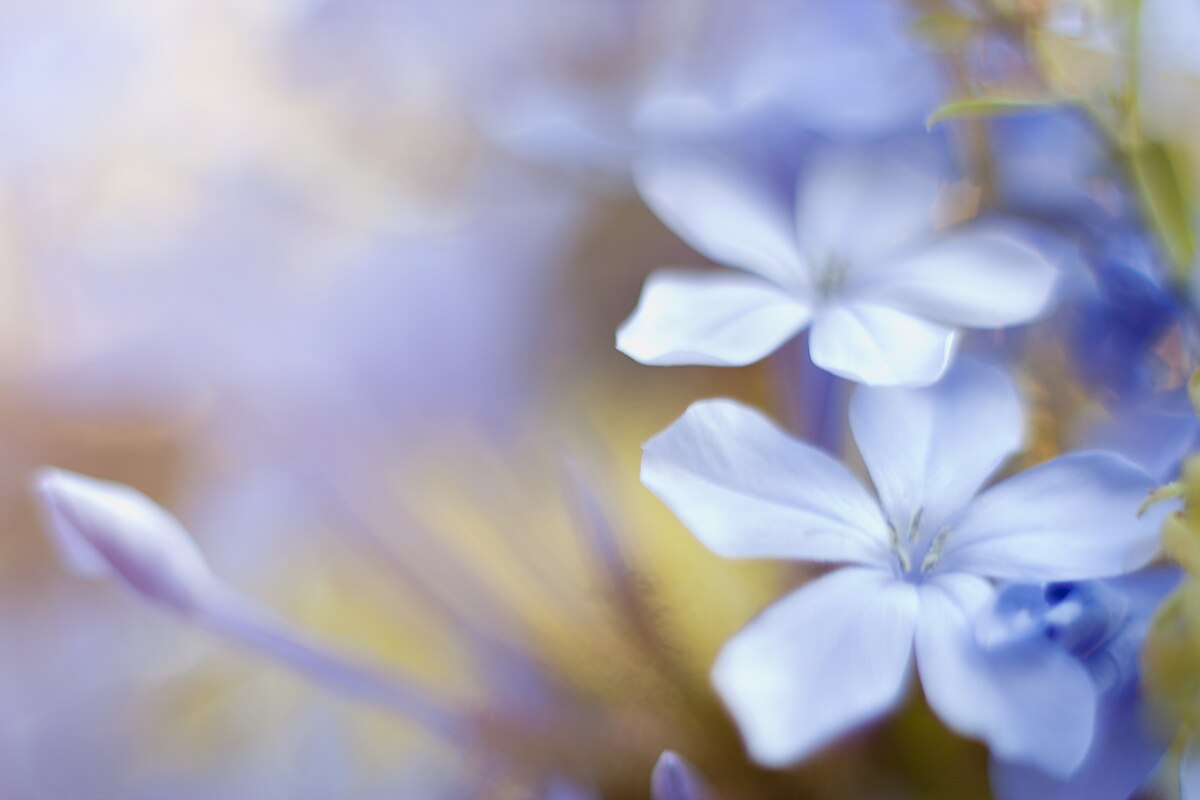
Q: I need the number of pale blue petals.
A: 10